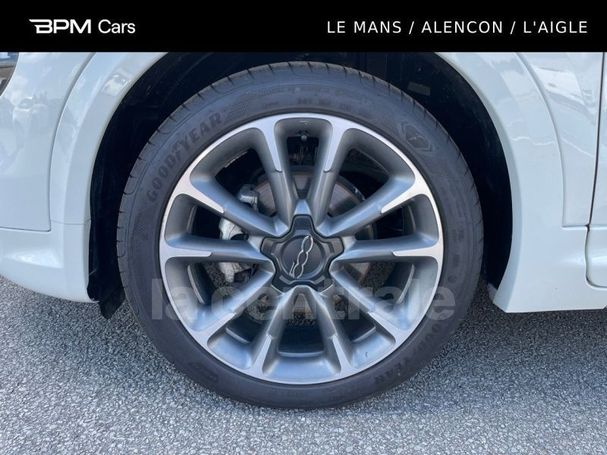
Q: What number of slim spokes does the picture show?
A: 10